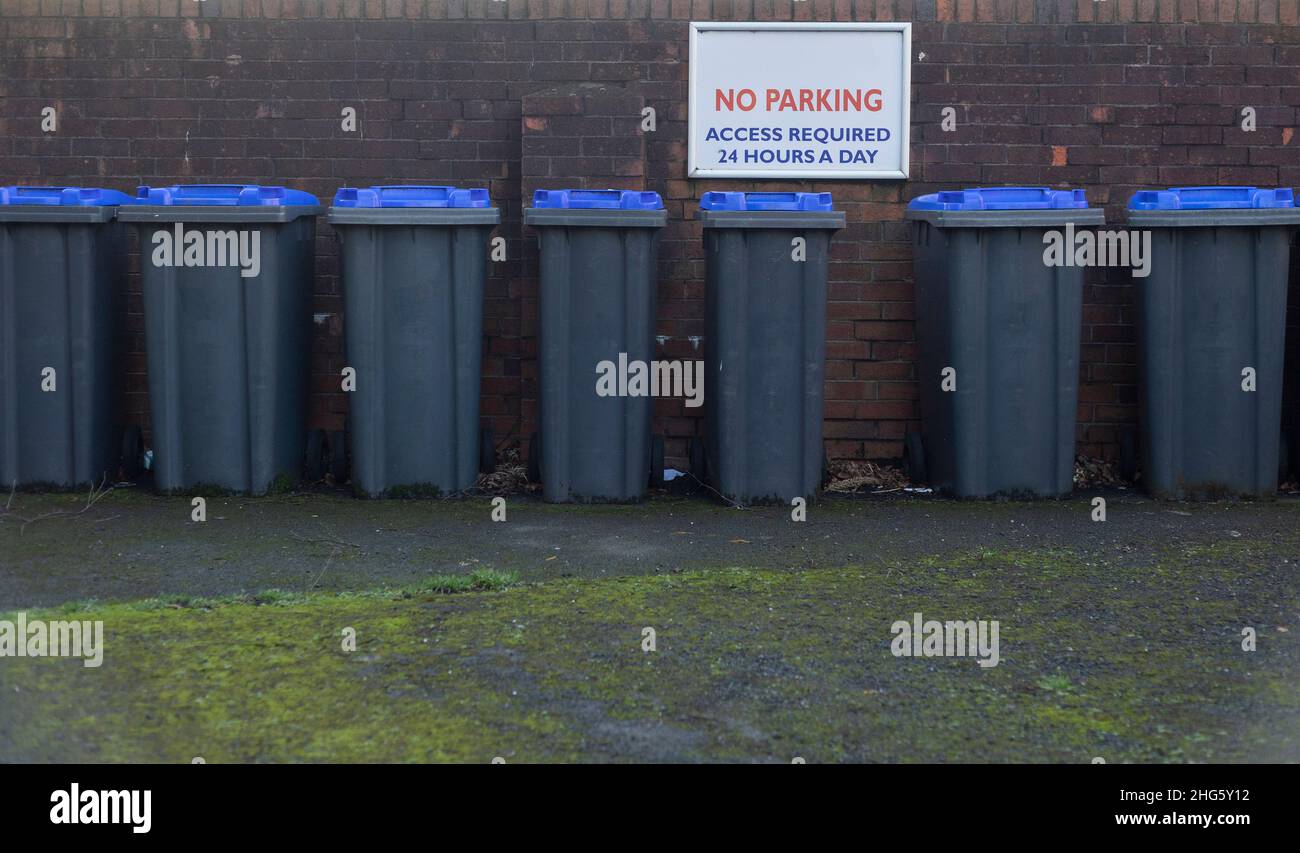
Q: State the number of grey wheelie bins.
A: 7